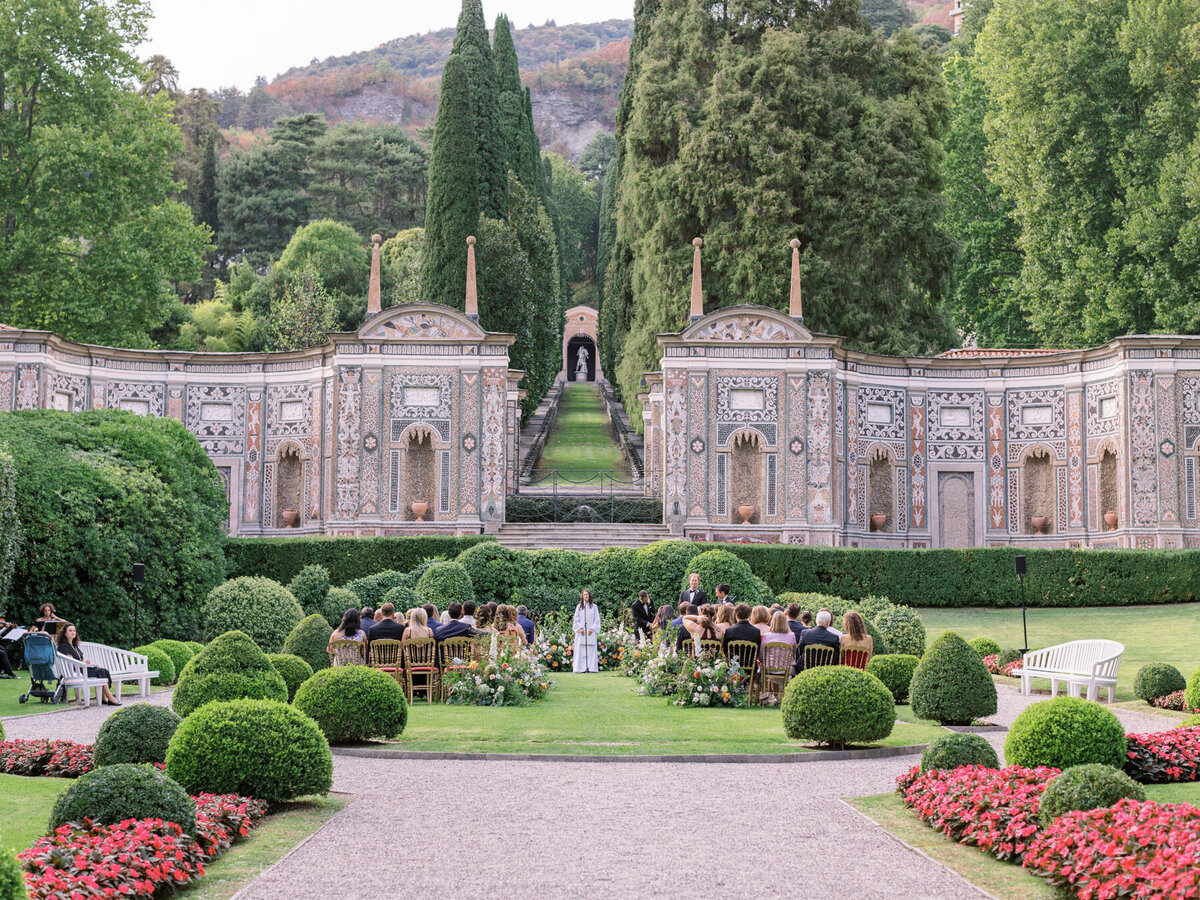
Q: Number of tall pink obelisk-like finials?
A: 4